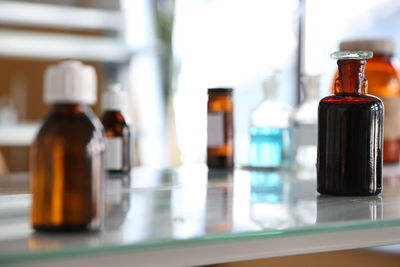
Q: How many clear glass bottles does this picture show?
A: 2